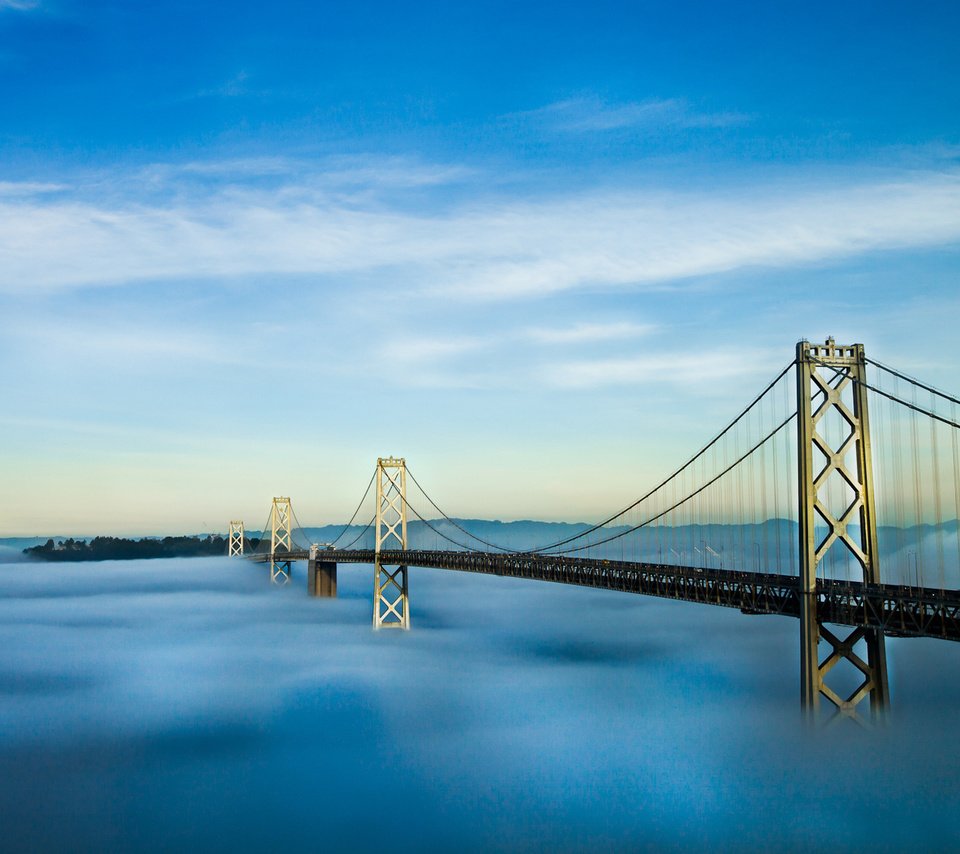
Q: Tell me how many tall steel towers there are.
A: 4